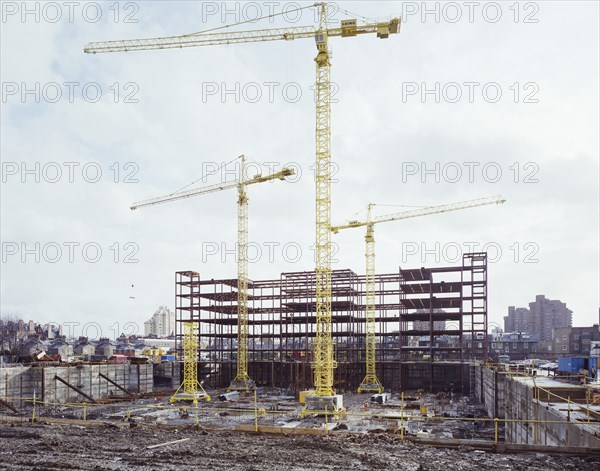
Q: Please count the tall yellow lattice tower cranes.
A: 3